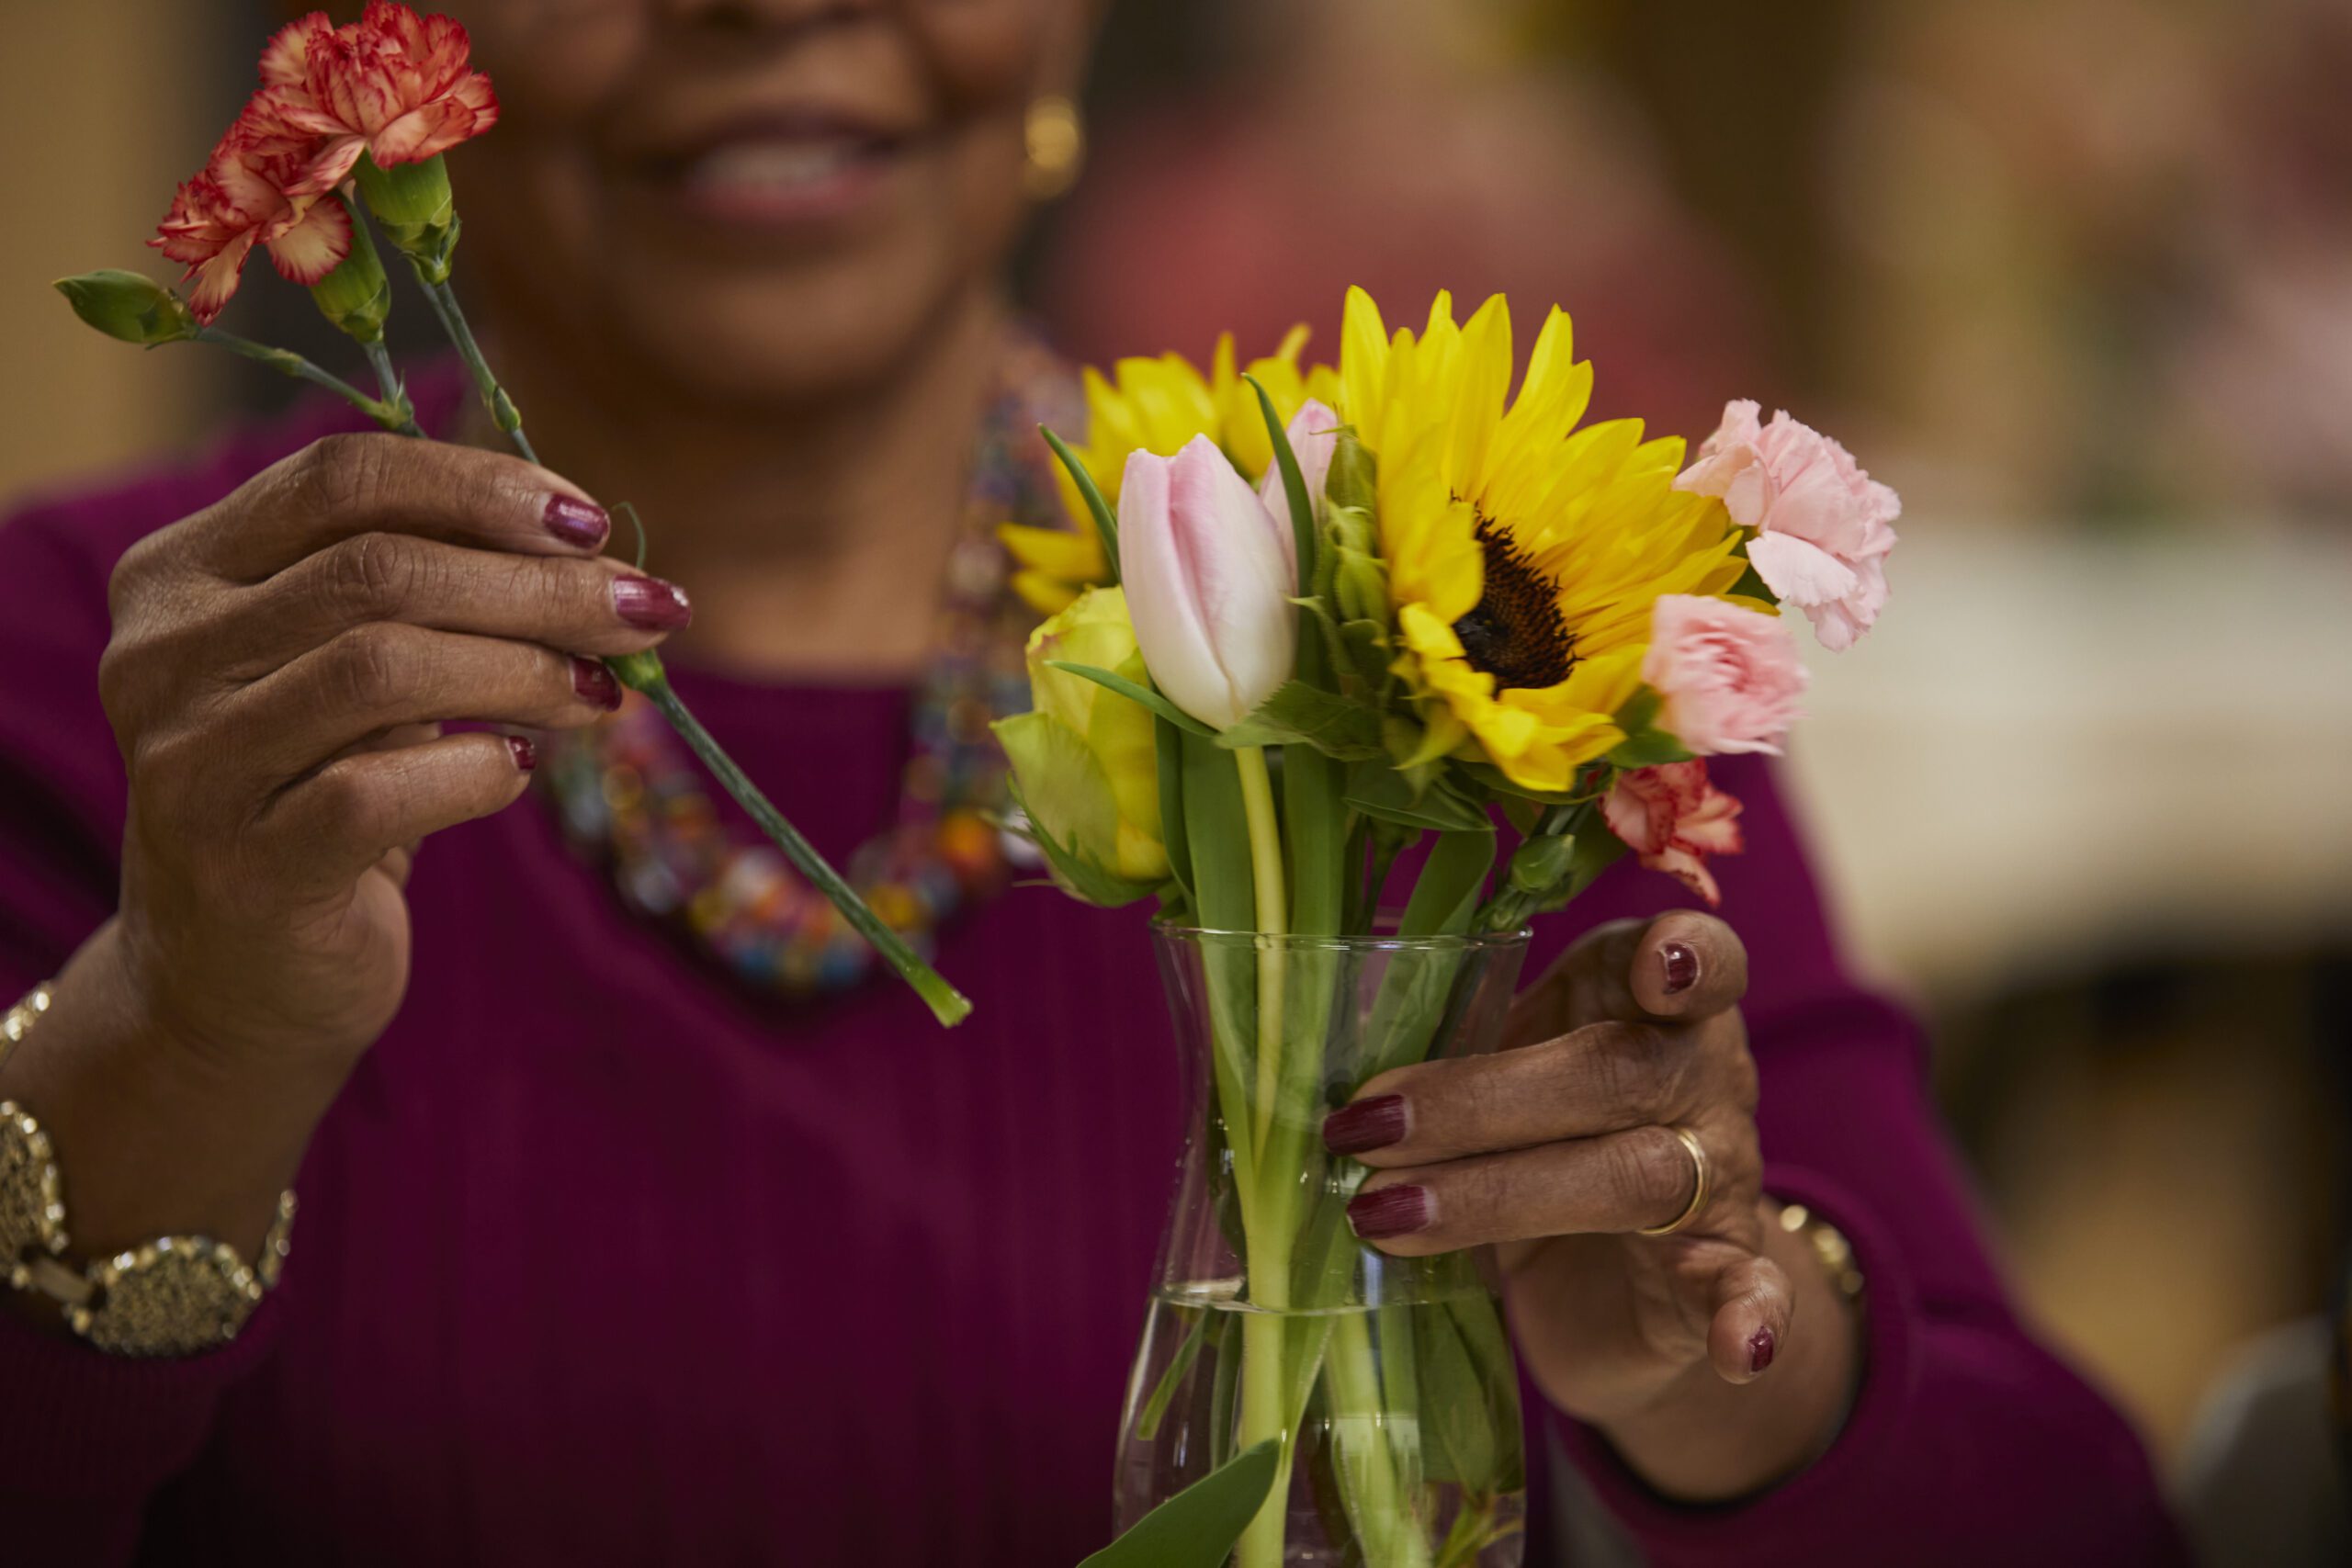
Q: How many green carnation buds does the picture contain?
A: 2